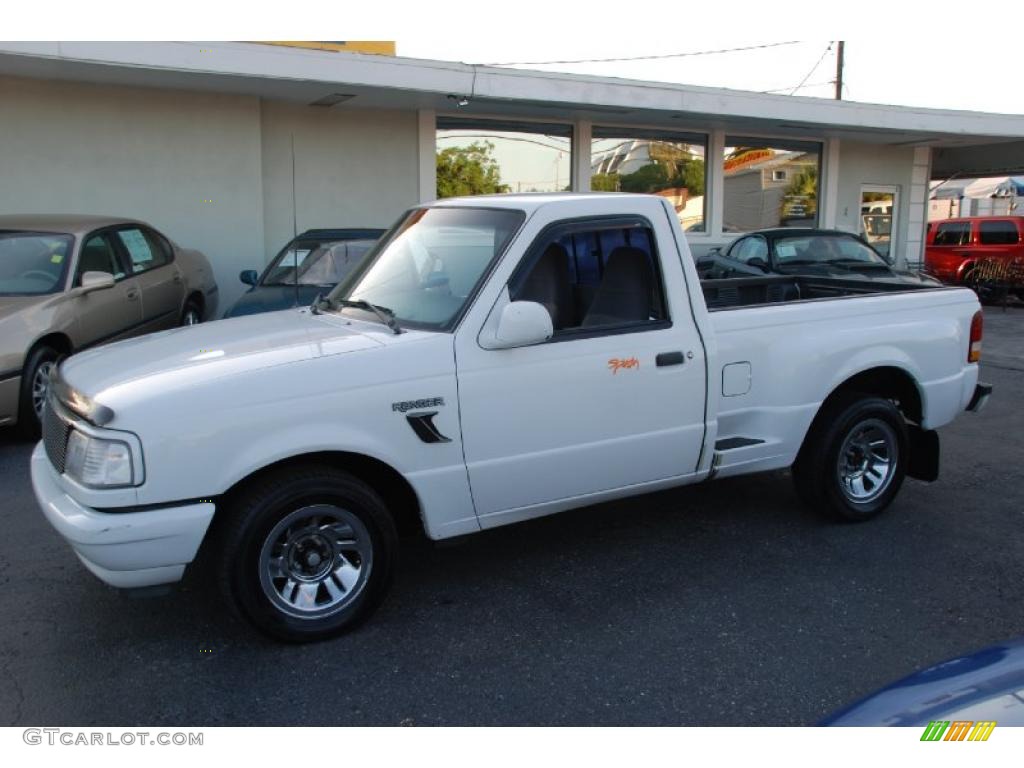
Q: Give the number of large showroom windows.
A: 3